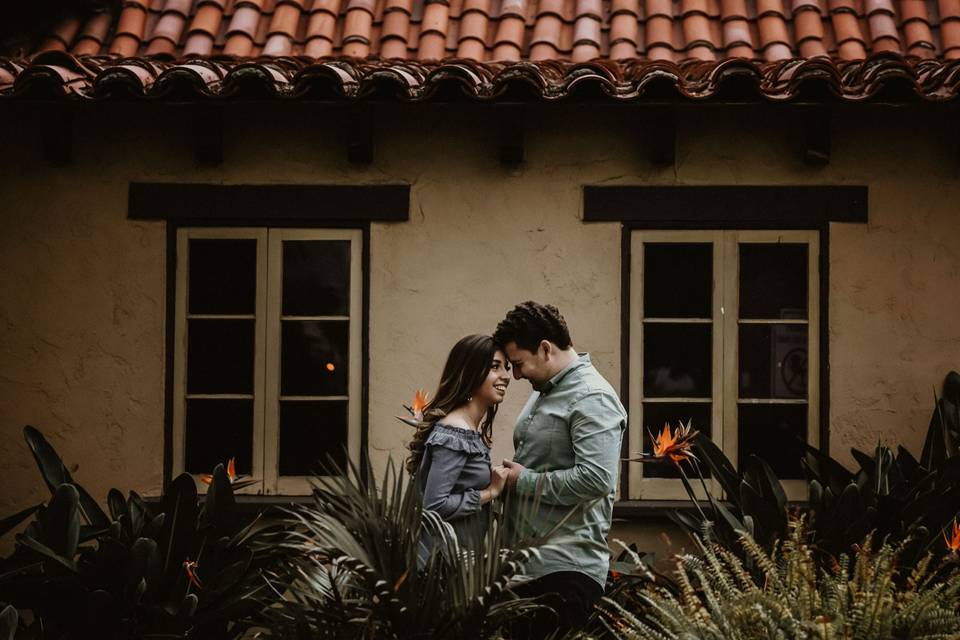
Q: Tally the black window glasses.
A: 12